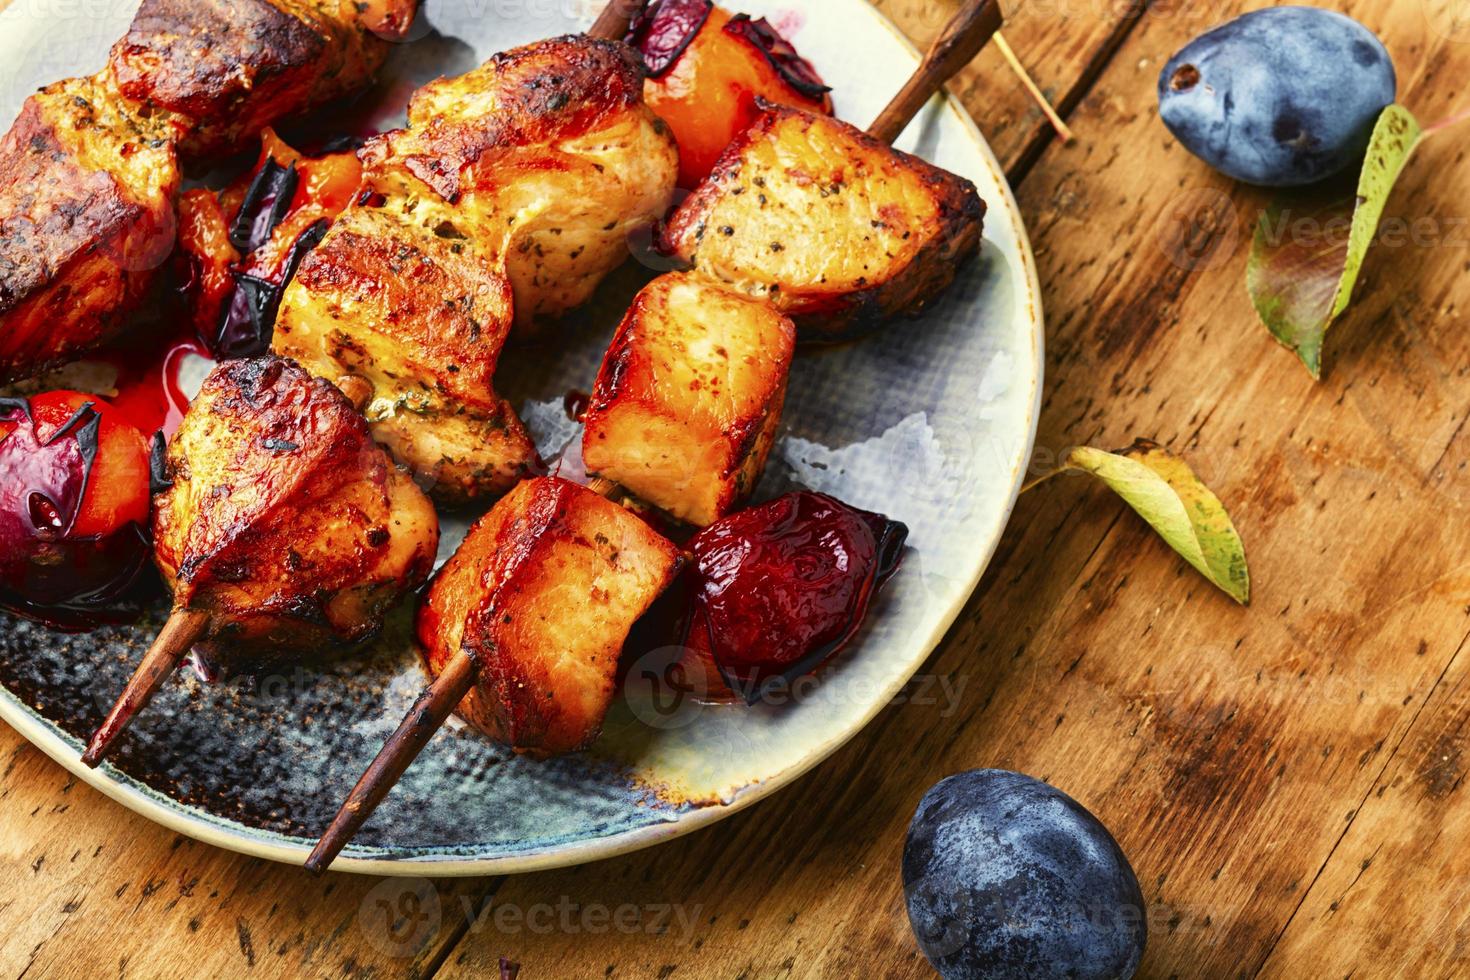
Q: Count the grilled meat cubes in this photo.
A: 8